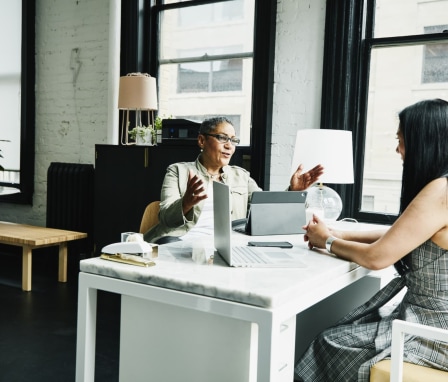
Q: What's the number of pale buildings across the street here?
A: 1